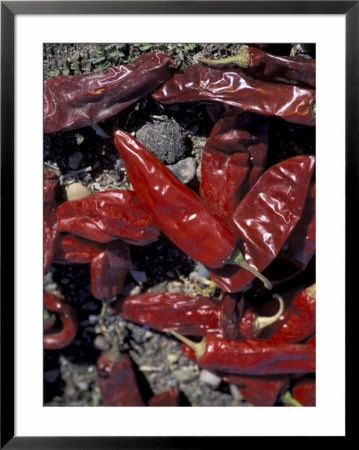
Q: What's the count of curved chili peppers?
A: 1